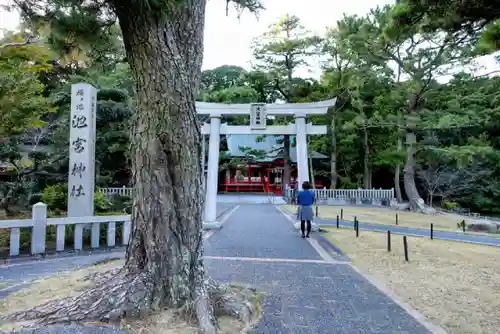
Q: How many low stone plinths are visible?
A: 2